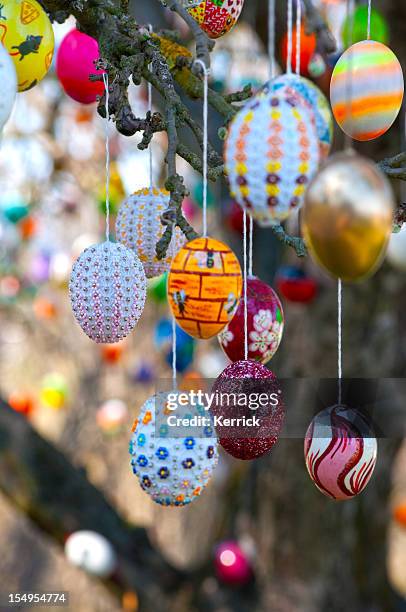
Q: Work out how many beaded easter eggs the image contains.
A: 4